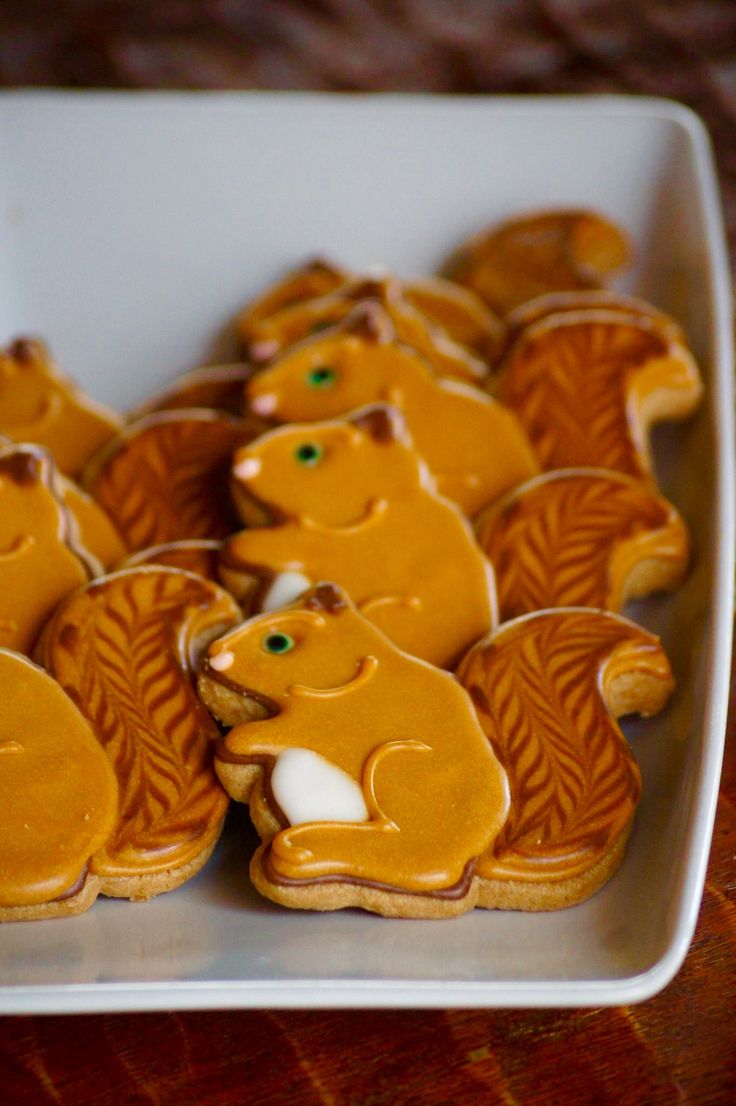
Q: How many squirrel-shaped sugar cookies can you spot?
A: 9